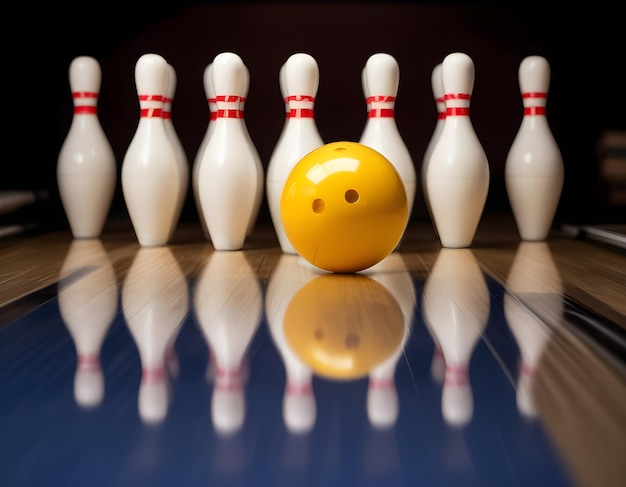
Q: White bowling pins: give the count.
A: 13